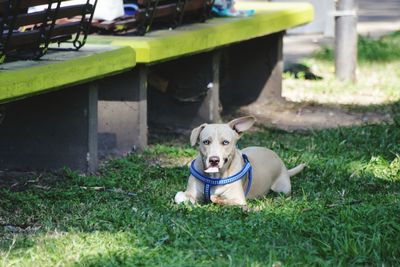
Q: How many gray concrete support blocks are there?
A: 4